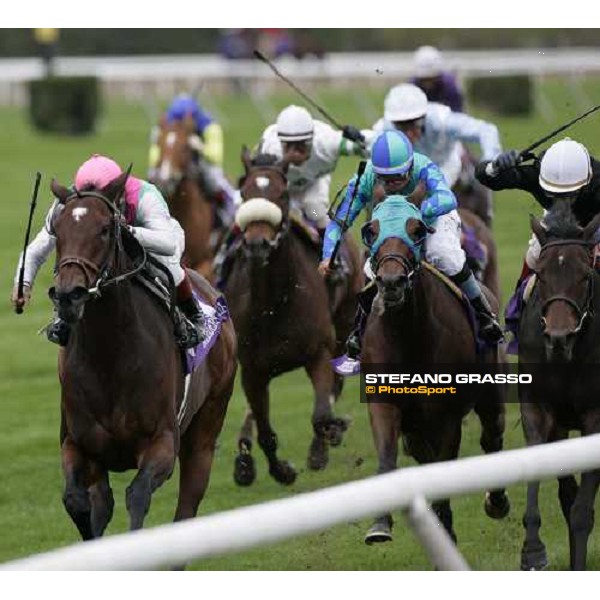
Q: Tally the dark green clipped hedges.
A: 2